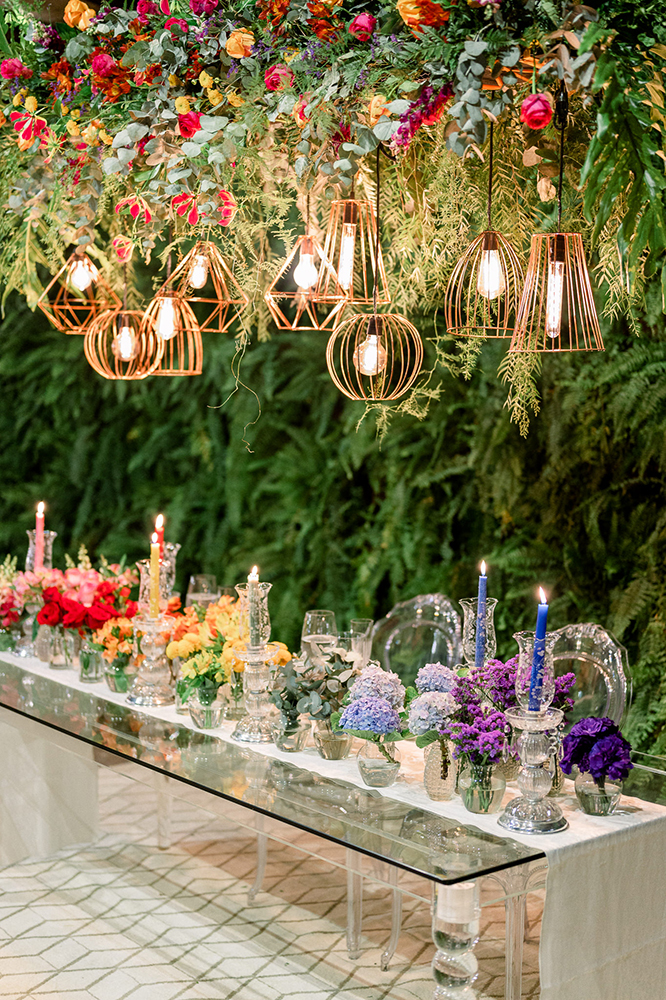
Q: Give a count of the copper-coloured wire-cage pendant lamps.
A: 9